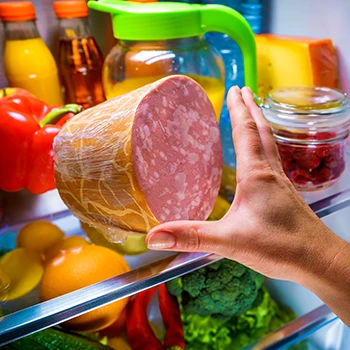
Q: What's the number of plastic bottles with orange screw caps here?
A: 2